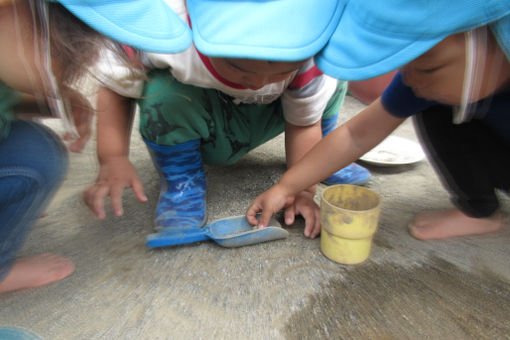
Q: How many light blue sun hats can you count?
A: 3